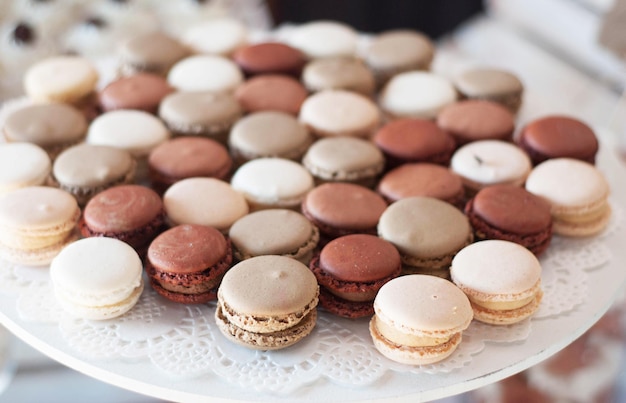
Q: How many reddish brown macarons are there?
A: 13